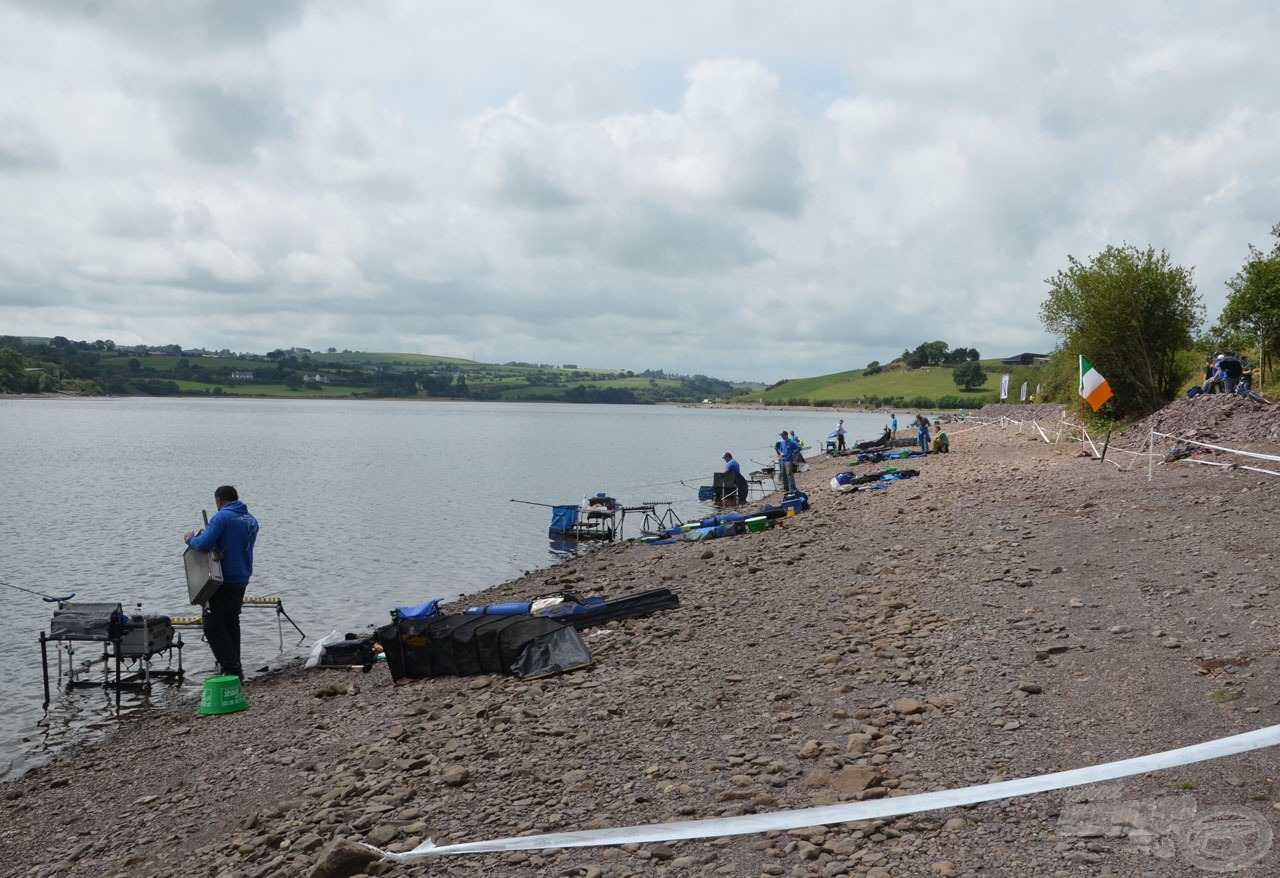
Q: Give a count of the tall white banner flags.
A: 3